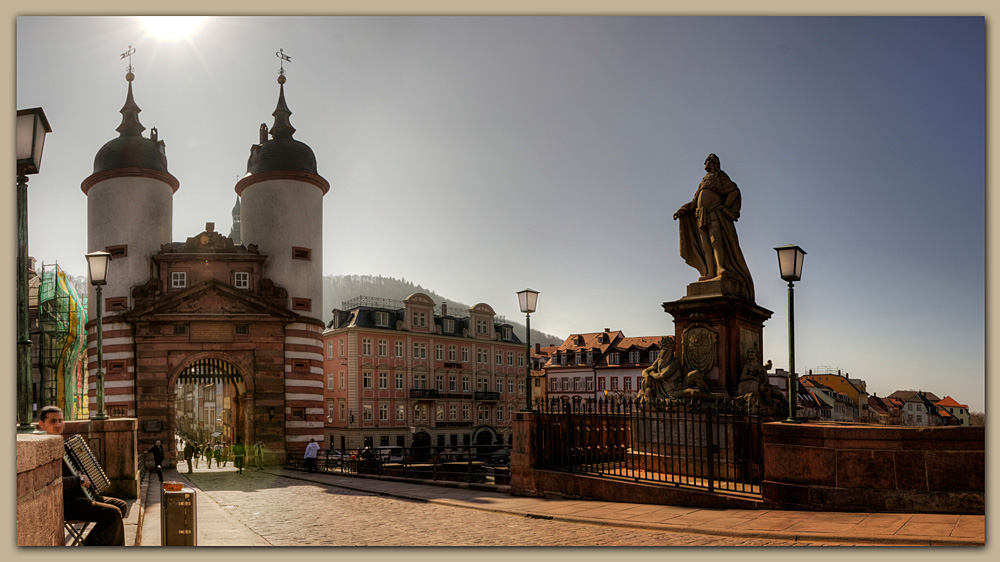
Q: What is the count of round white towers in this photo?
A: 2